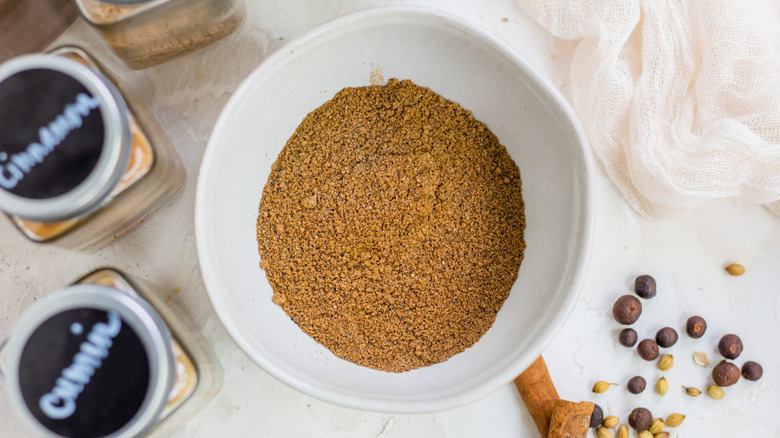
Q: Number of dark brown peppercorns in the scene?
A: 12